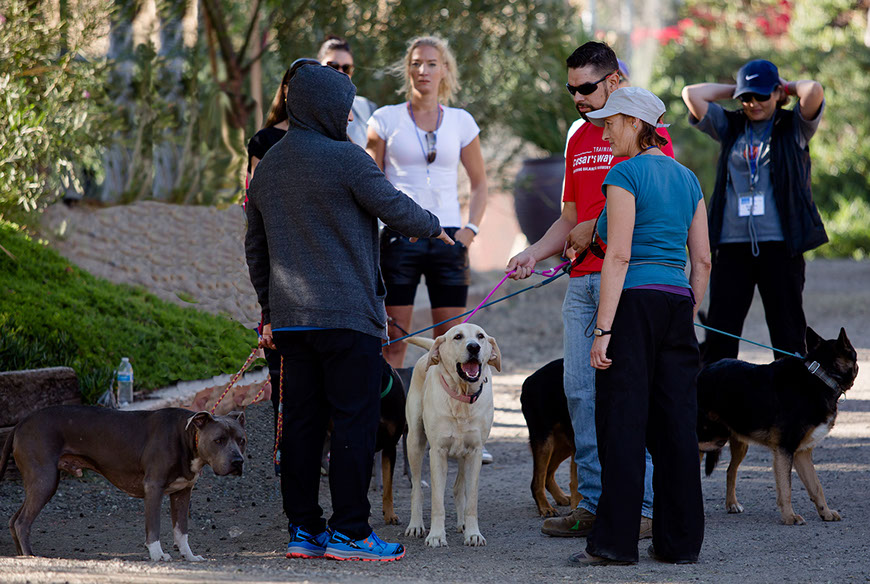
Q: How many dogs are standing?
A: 5